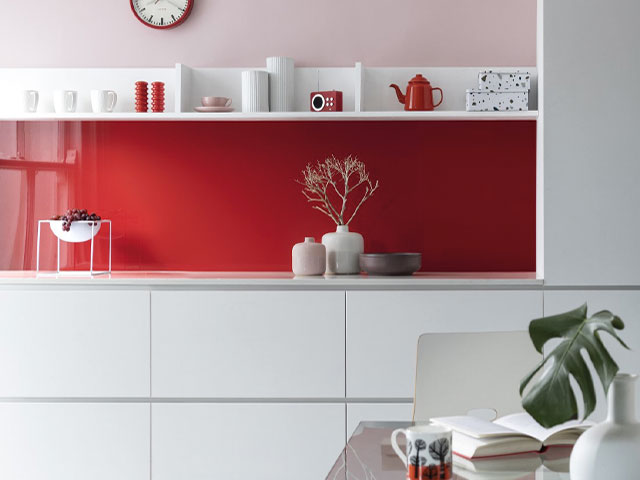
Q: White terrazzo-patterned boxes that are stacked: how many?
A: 2